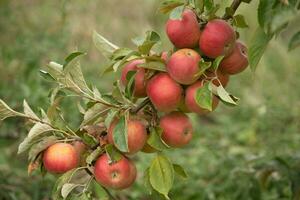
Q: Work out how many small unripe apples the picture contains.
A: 0